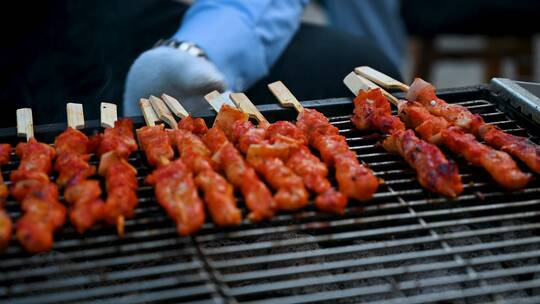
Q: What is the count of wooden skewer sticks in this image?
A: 11